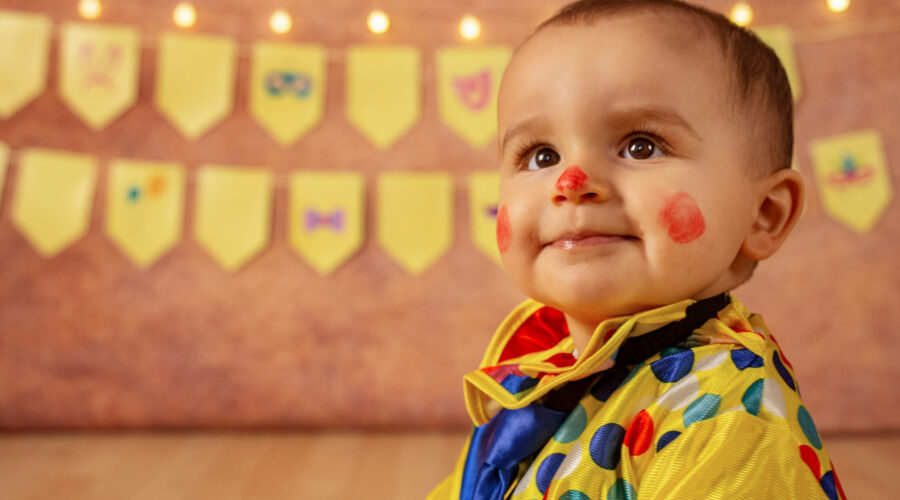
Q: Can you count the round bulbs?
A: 7